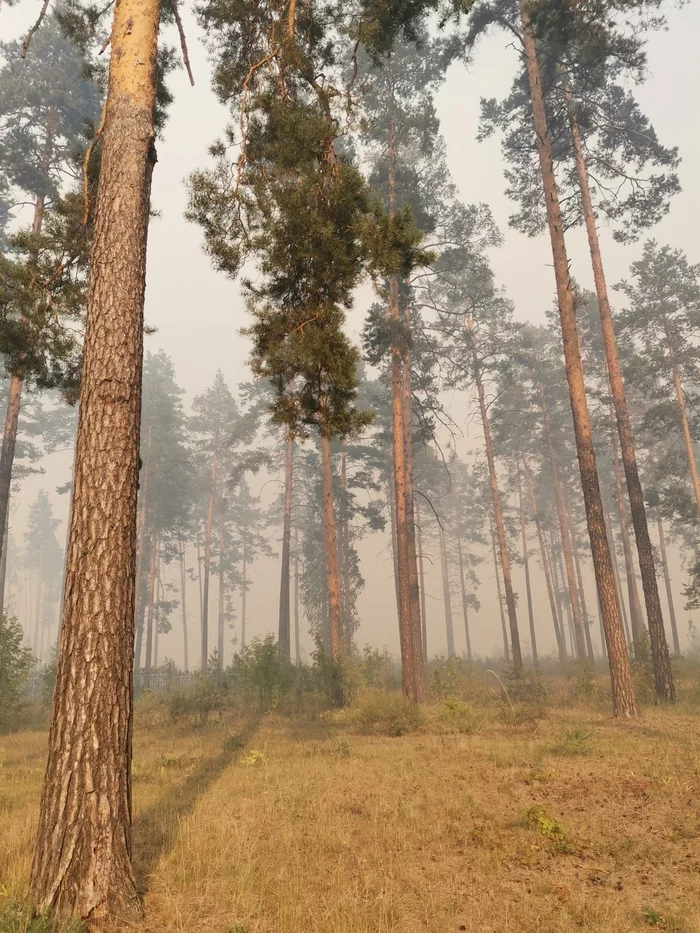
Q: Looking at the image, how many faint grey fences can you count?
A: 1